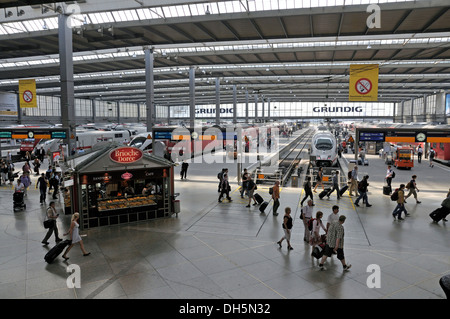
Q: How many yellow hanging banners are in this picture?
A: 2